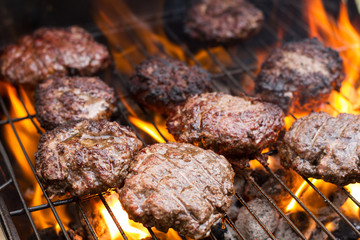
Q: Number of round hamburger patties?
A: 9